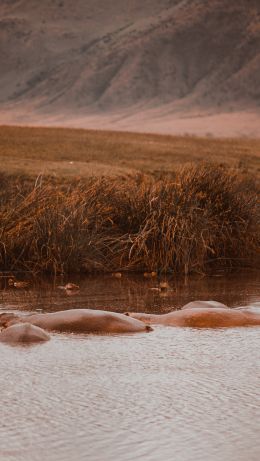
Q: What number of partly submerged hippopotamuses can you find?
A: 4